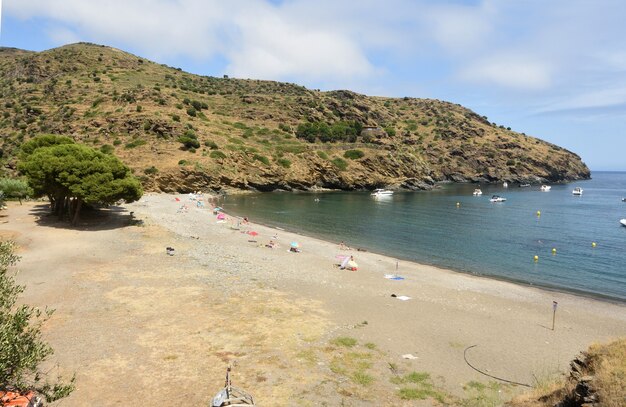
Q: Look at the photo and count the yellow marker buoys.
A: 5